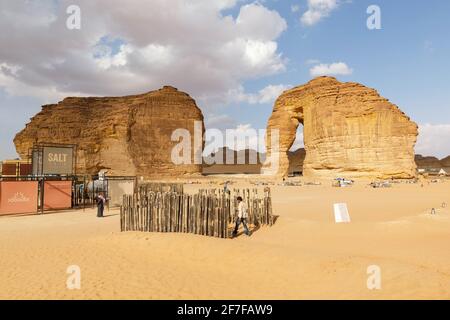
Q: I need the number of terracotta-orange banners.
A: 2